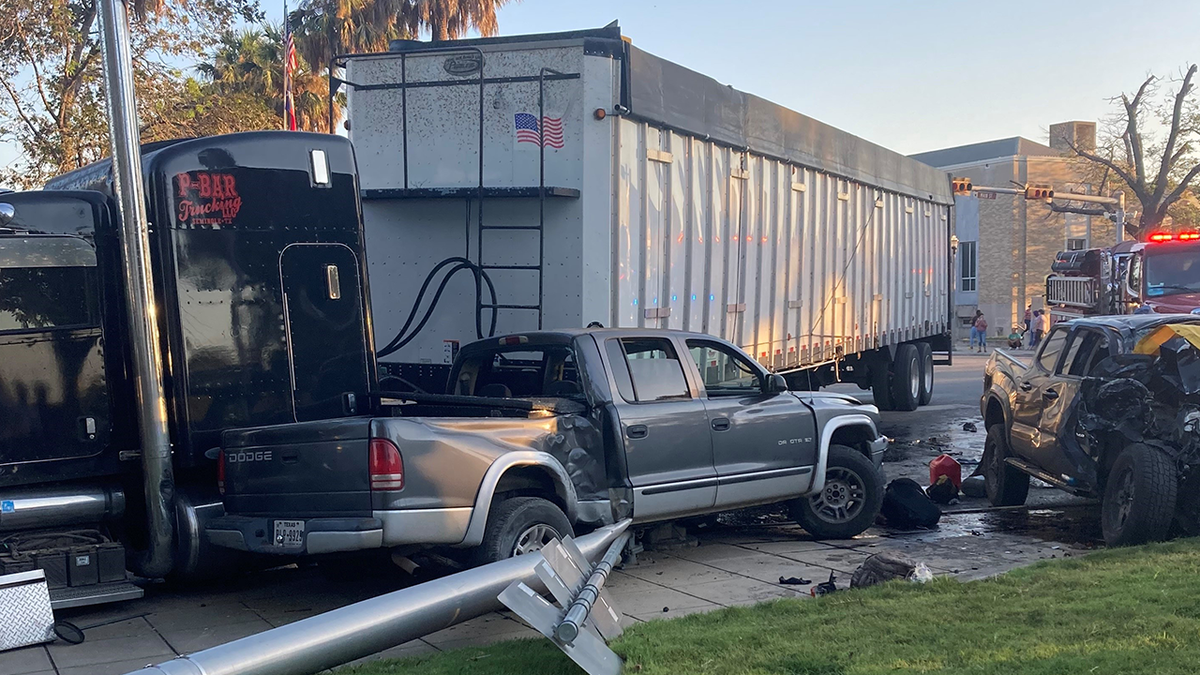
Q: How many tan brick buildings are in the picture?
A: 1